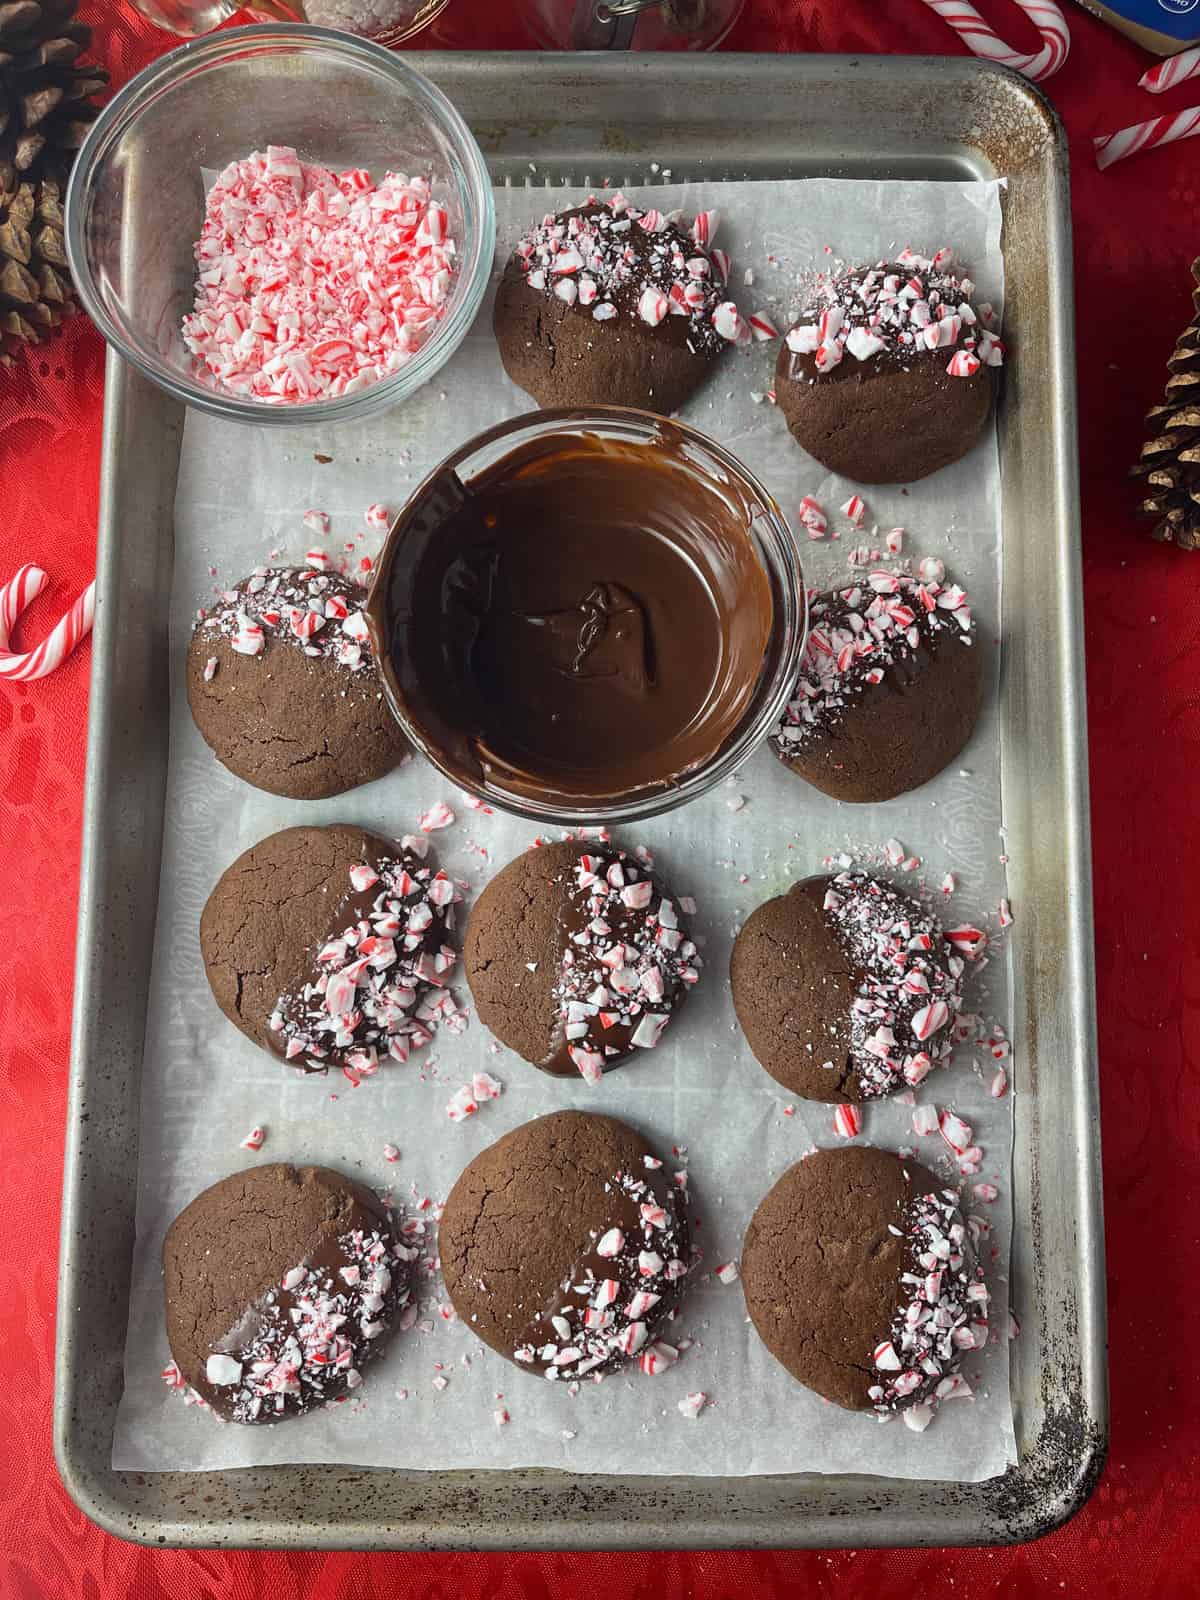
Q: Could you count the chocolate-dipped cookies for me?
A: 10